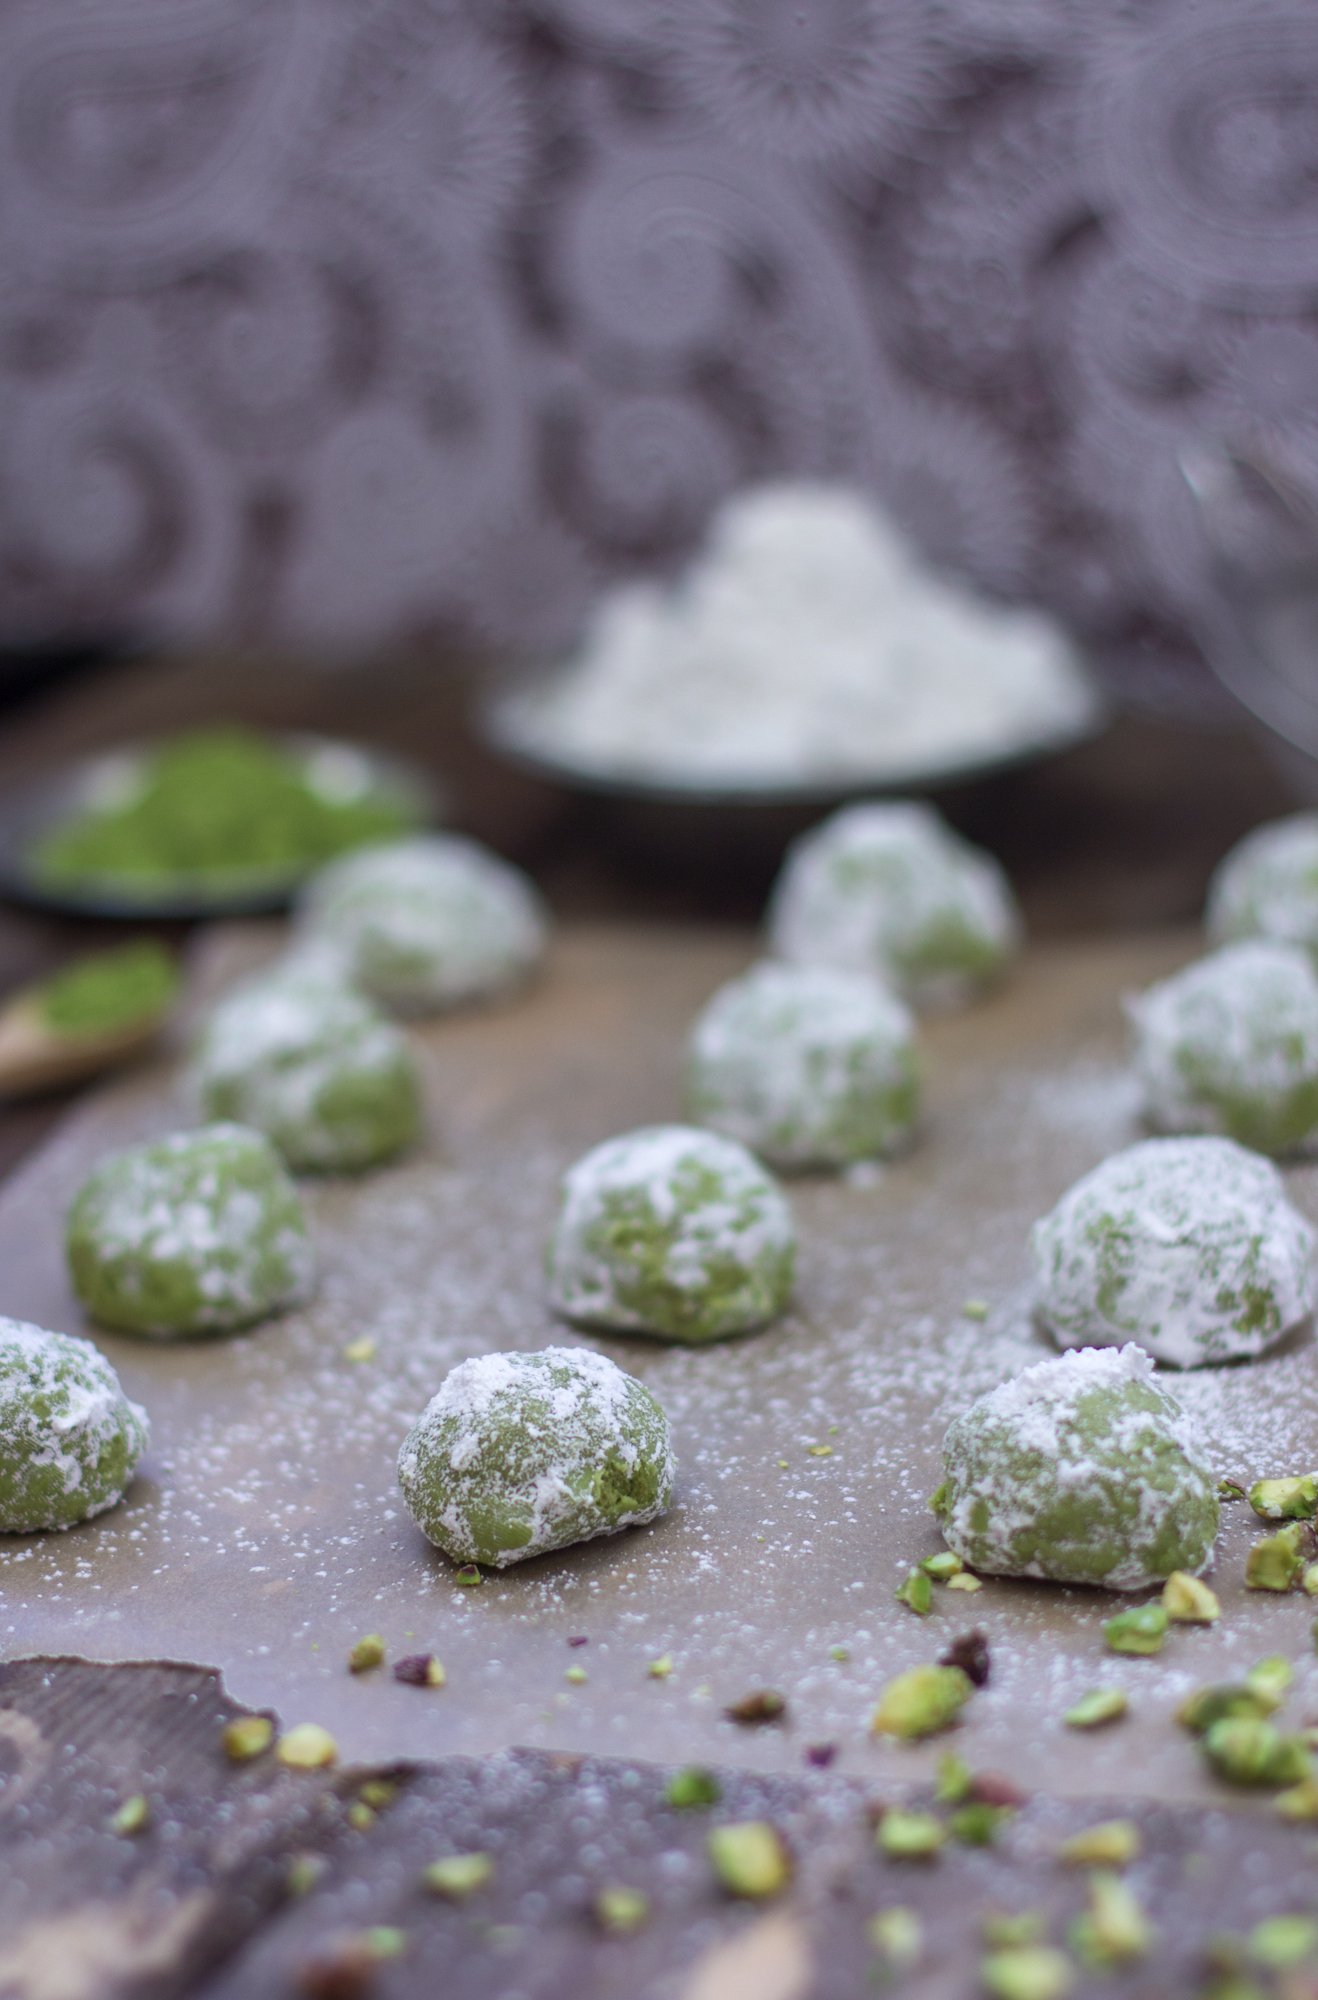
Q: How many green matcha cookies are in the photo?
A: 12